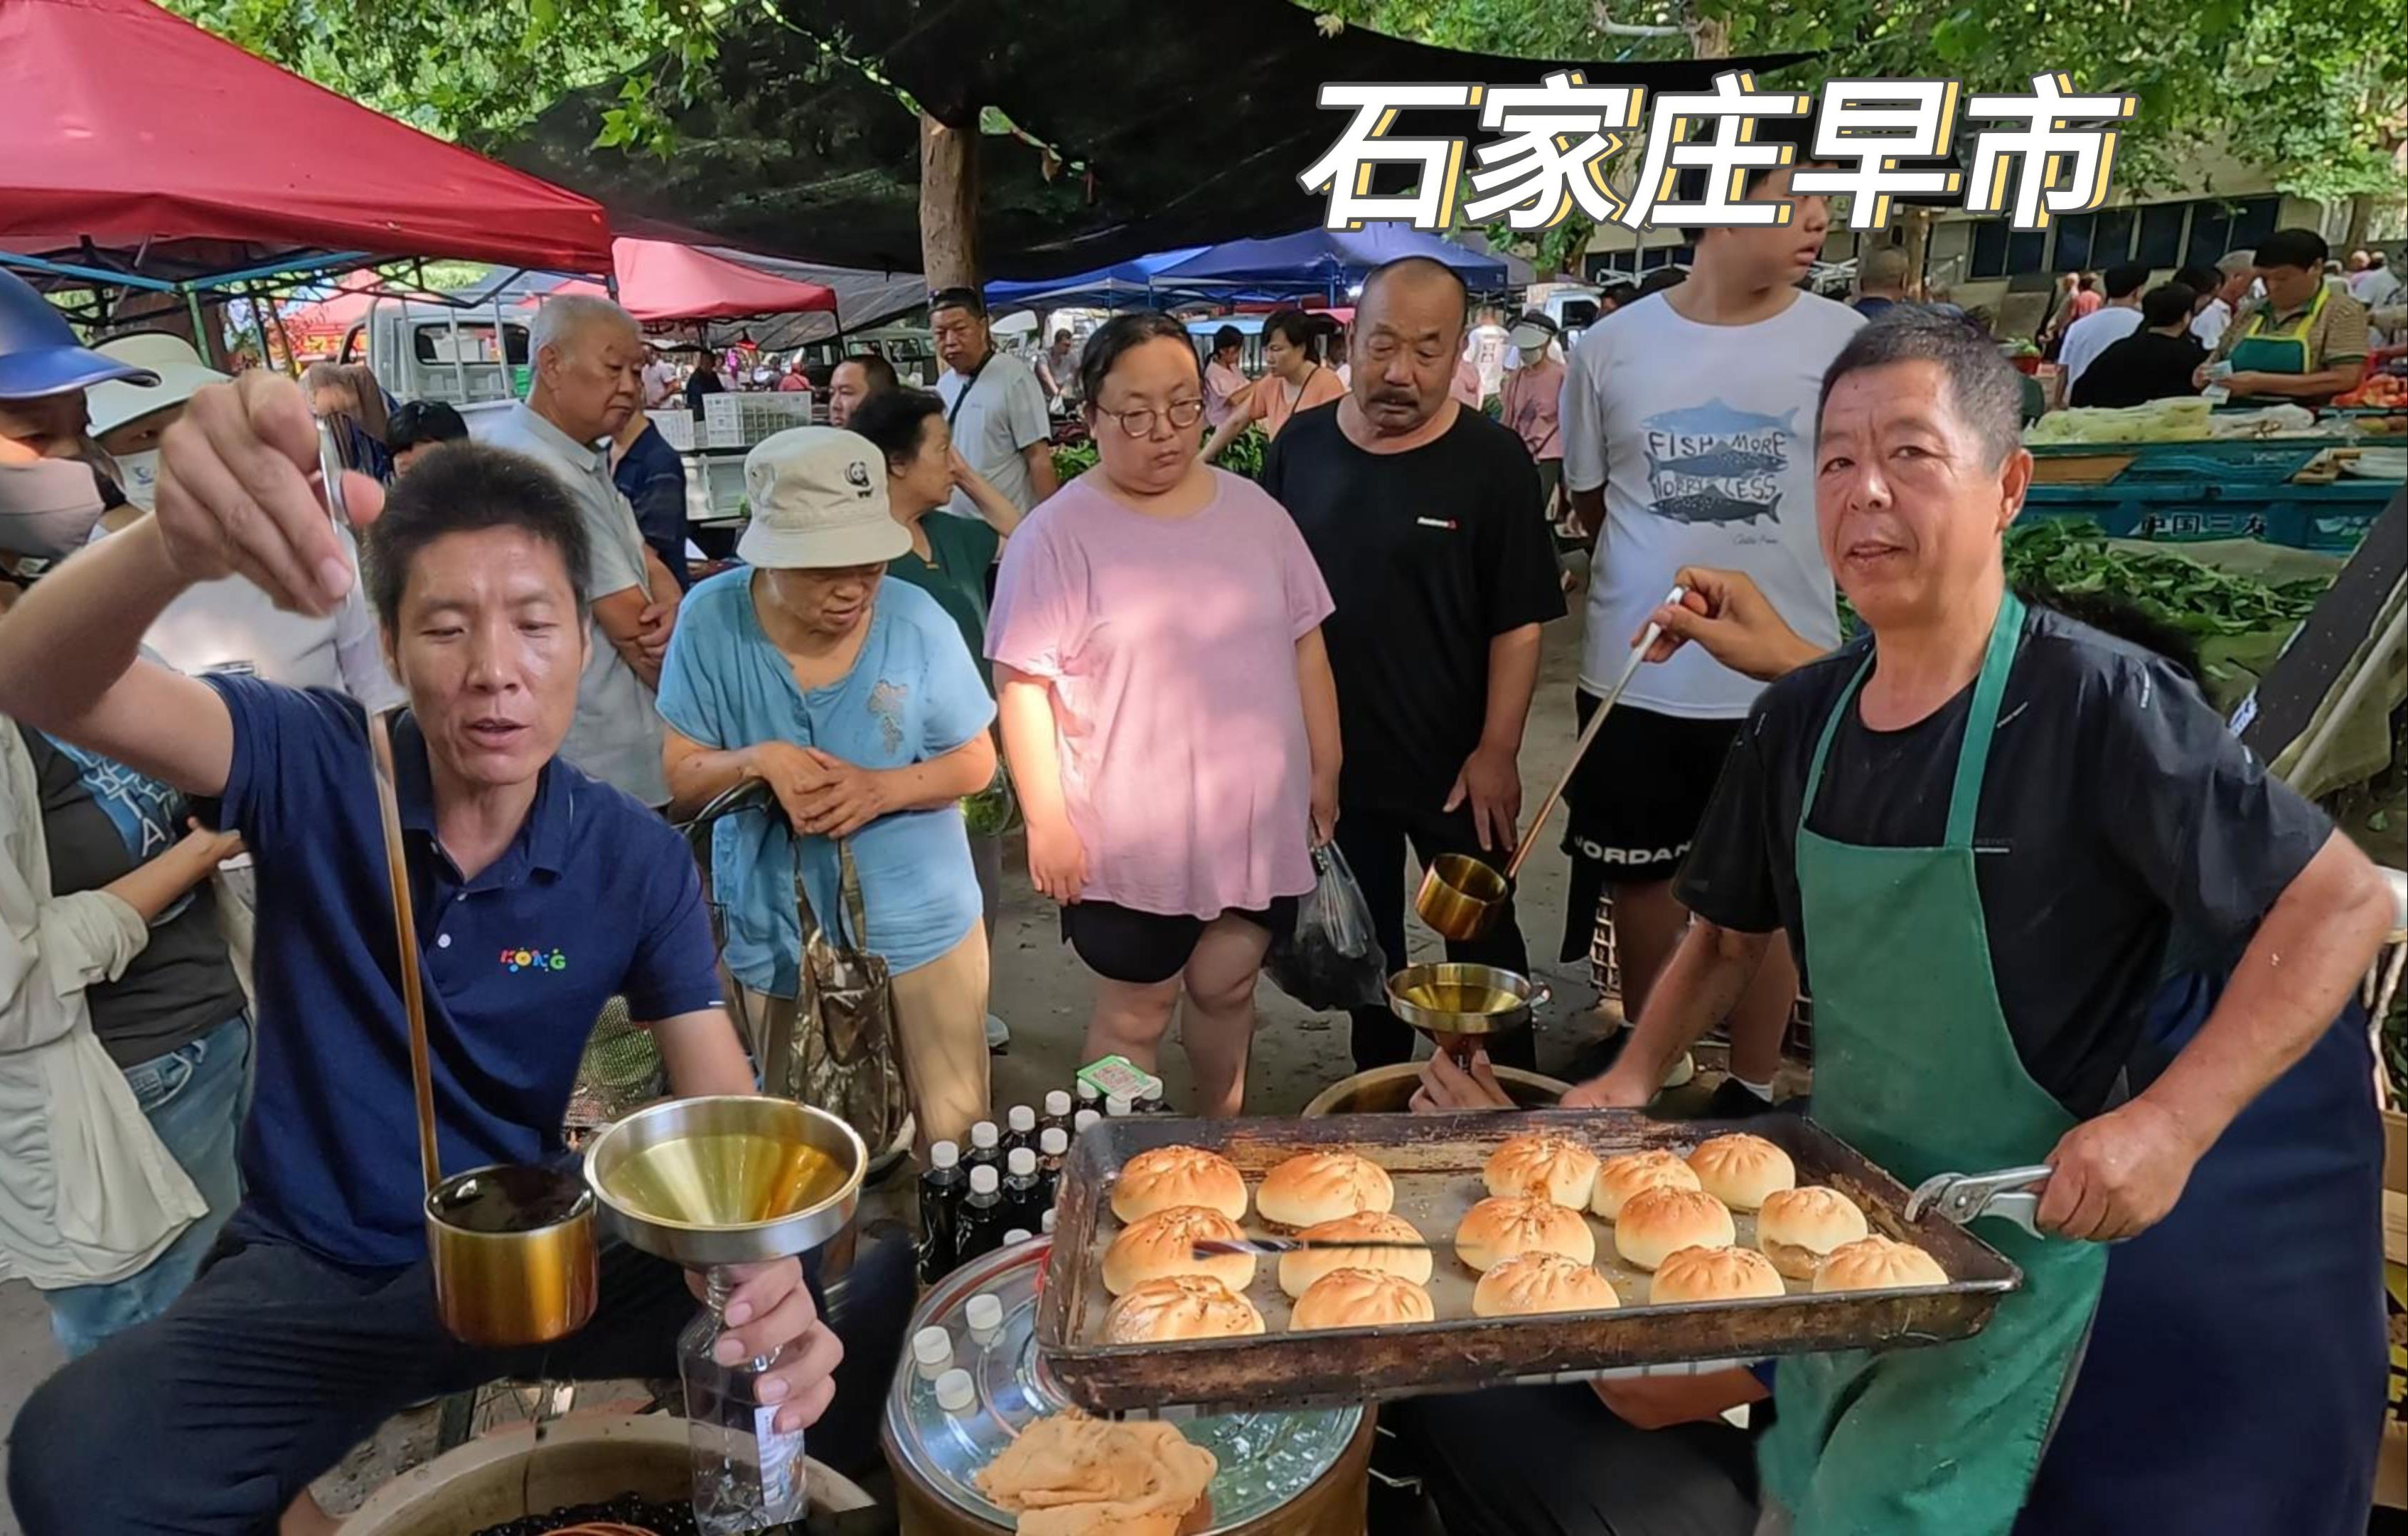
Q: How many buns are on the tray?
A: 15